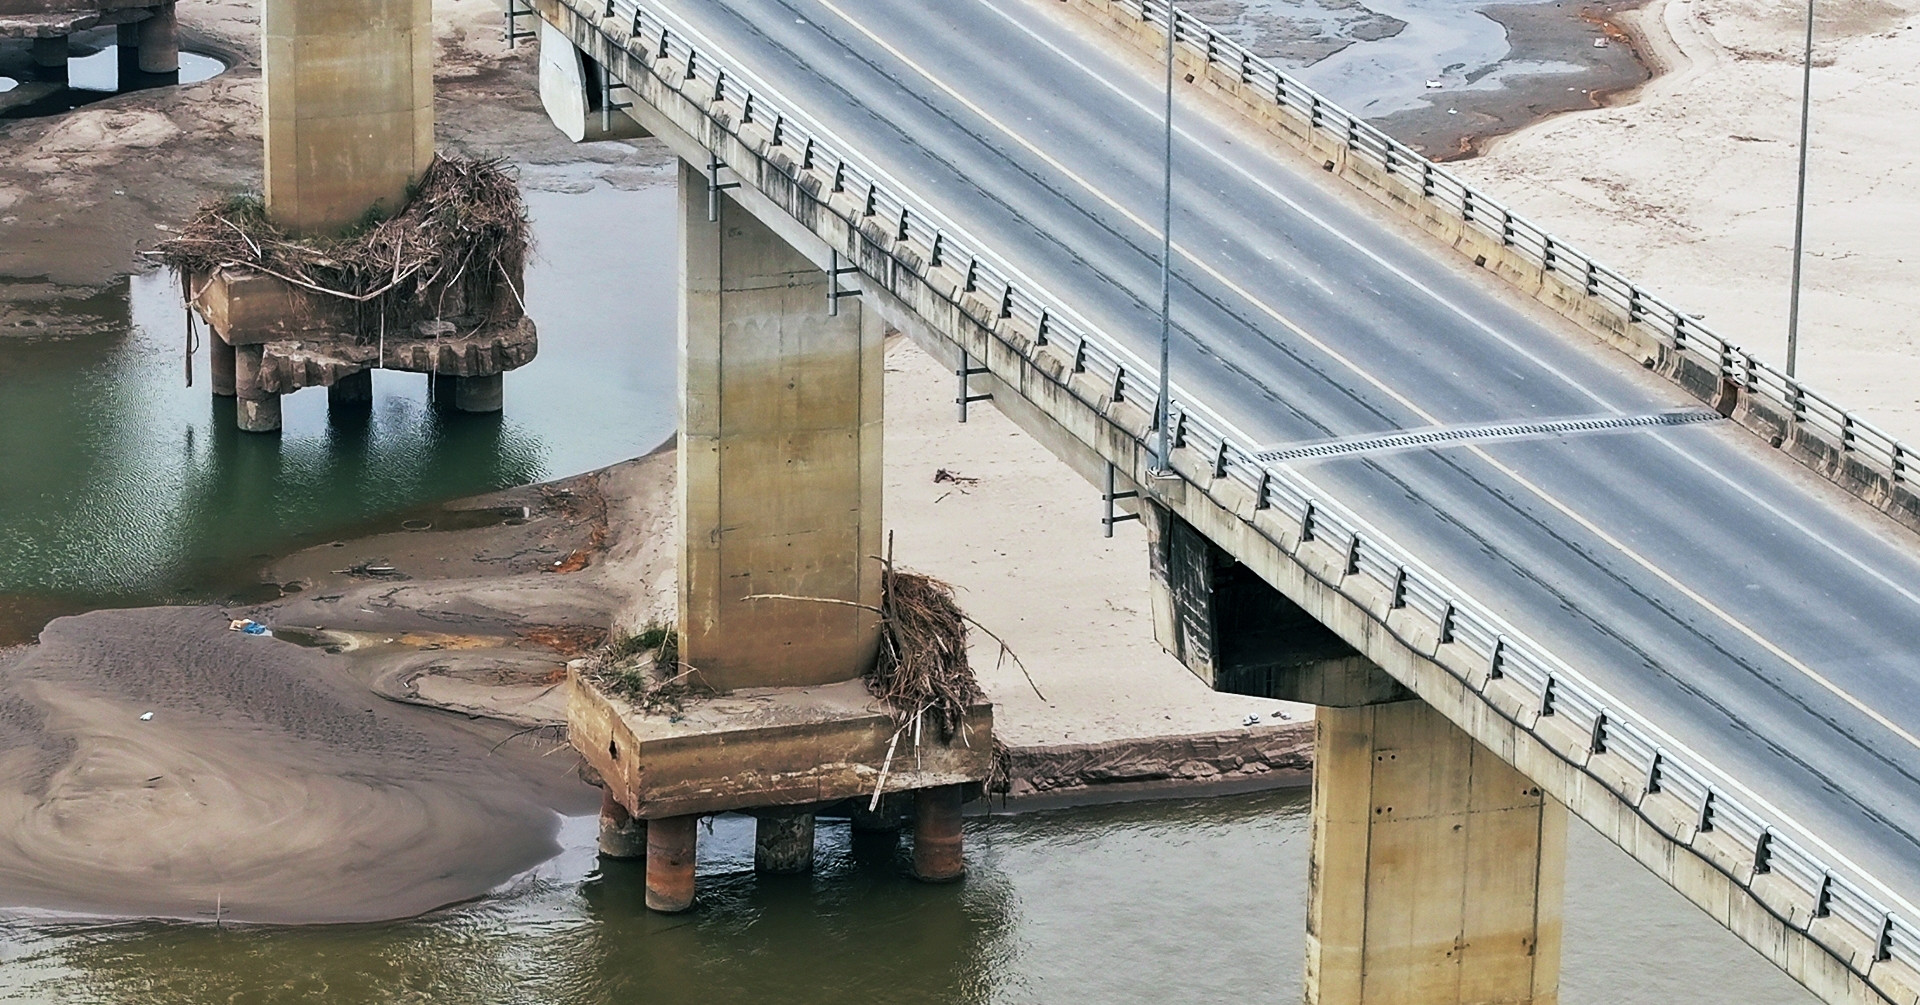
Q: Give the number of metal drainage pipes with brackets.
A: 6